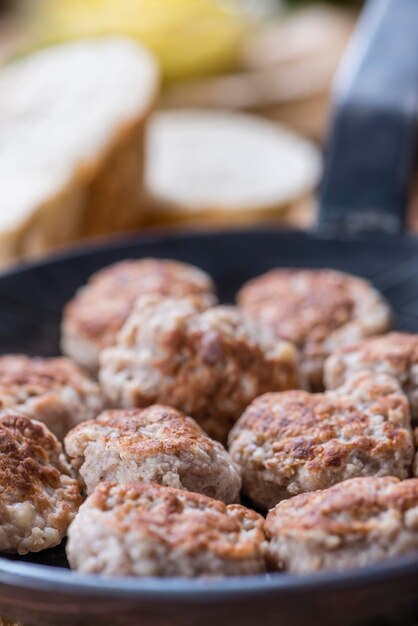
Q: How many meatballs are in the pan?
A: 10